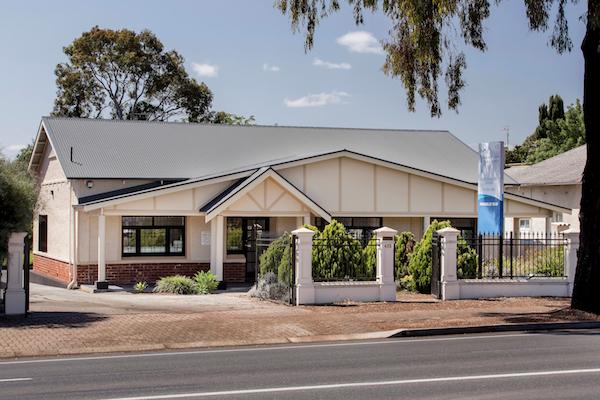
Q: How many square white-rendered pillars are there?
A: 5